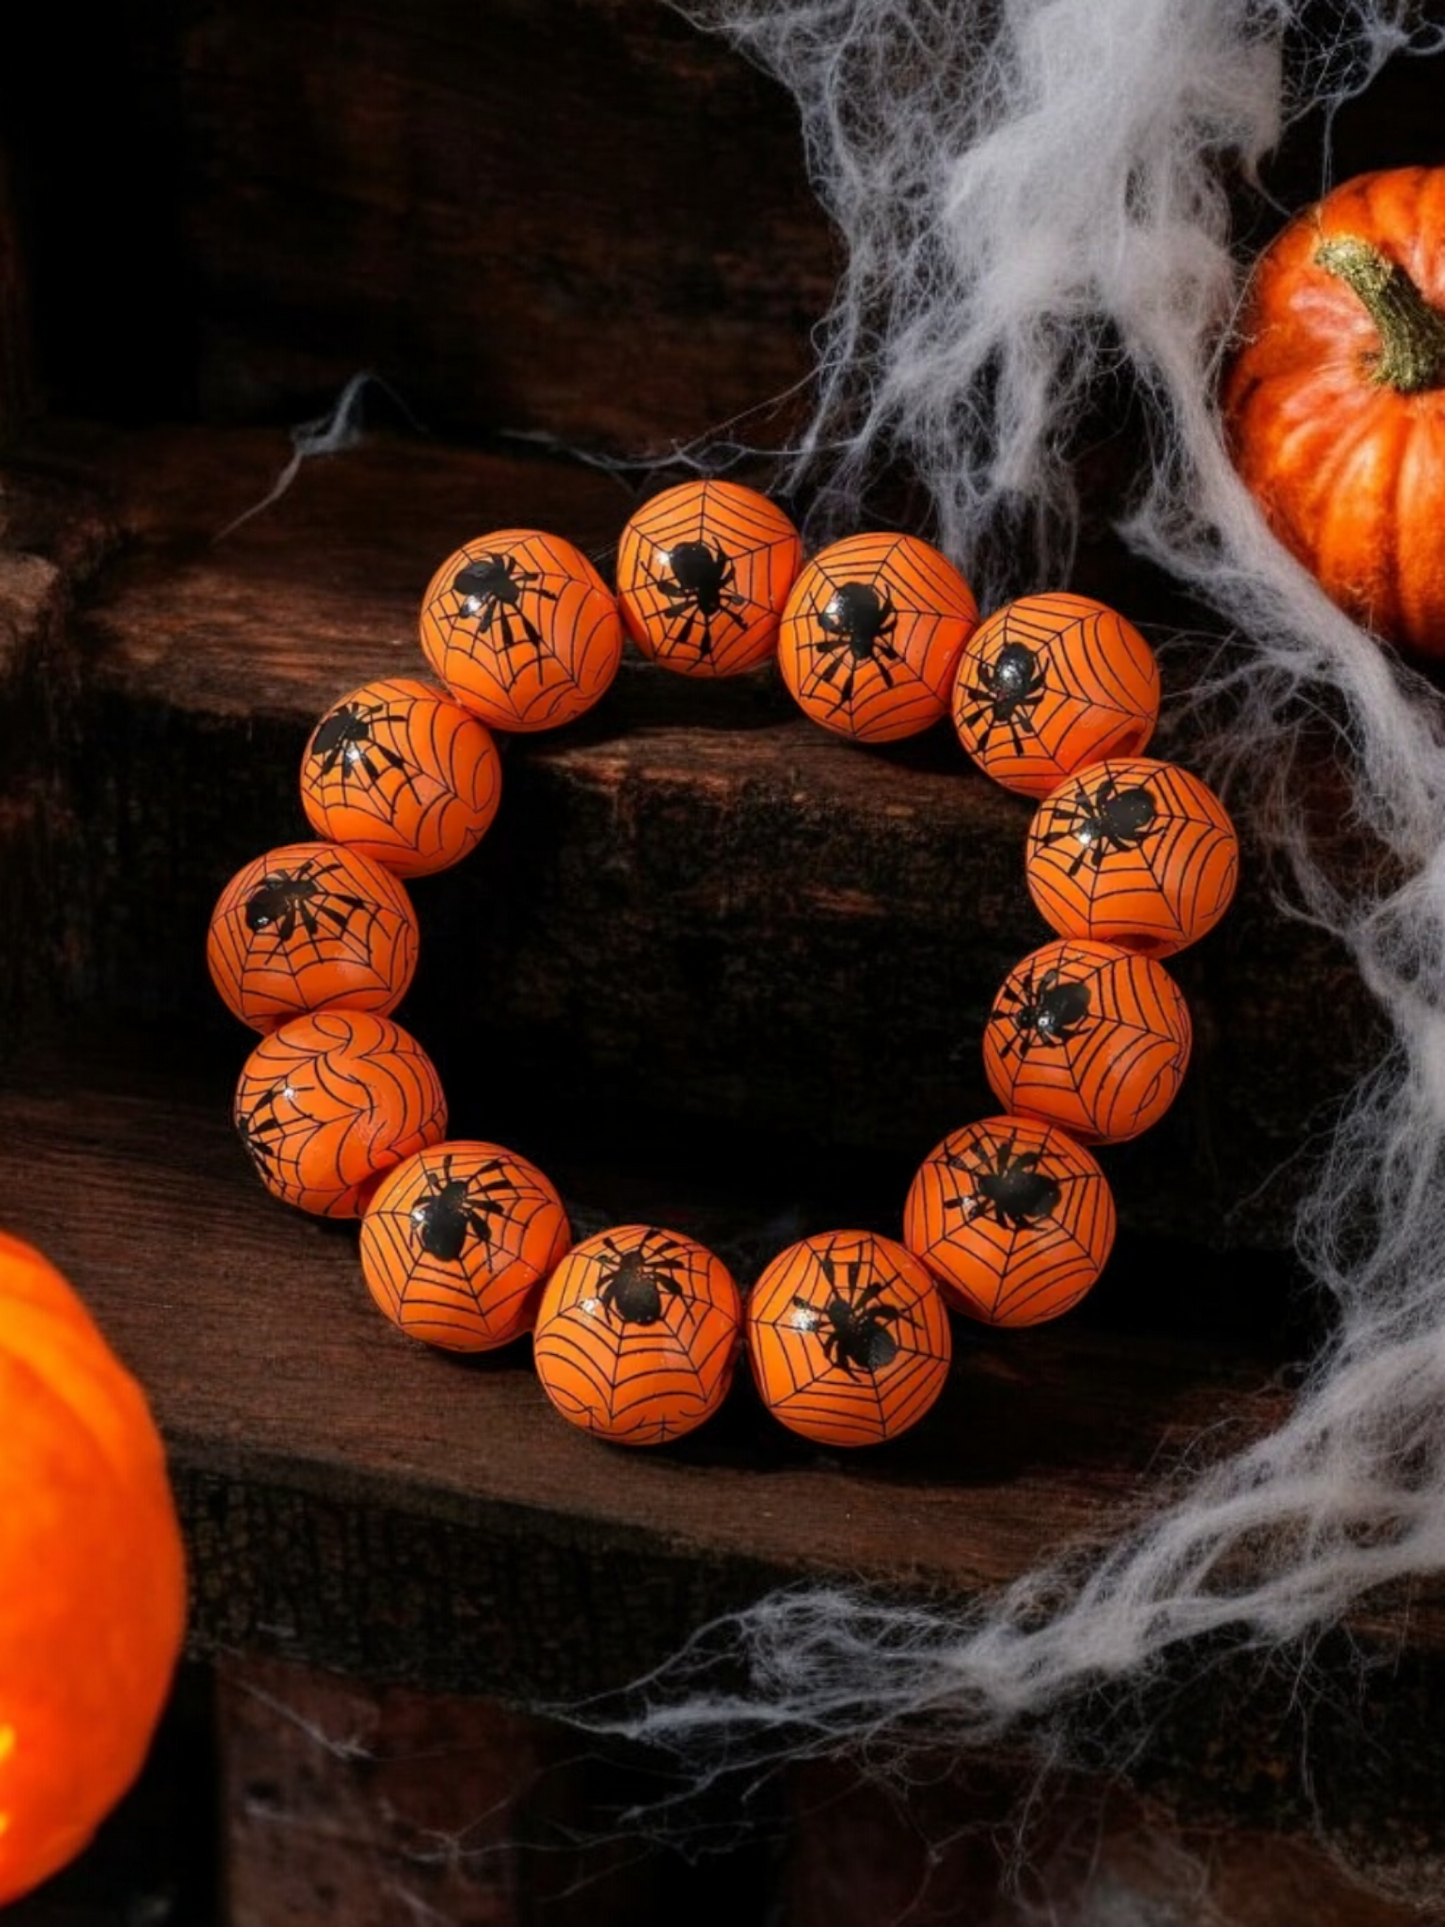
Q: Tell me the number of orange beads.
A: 13